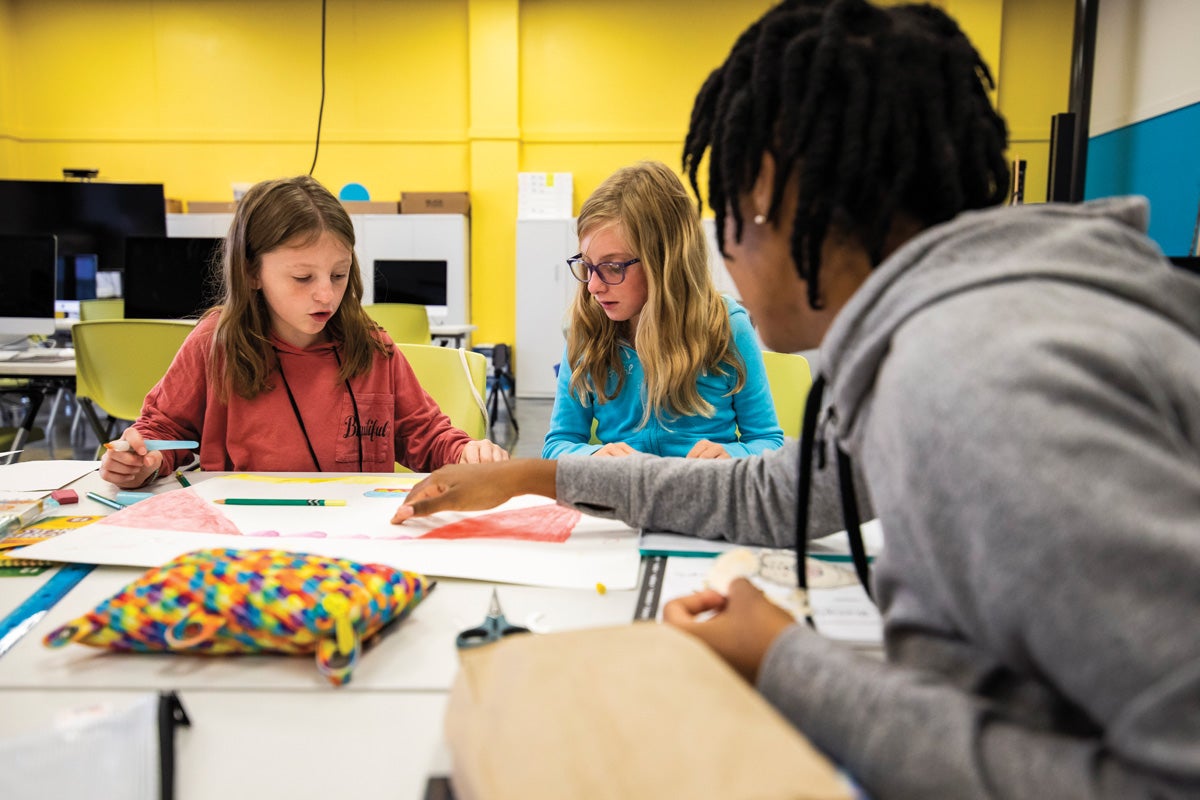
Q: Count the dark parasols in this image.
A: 0